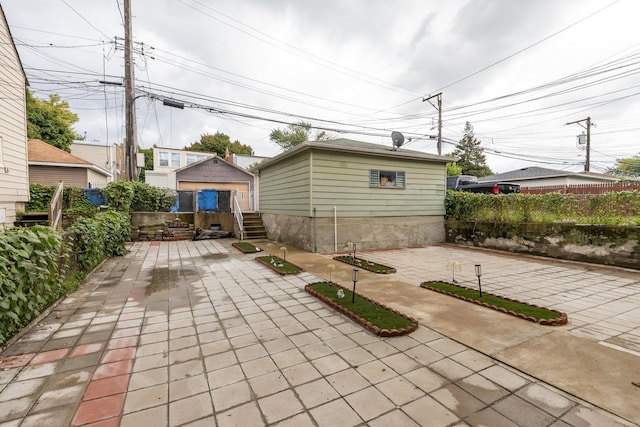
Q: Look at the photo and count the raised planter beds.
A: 5